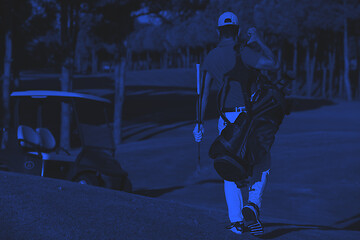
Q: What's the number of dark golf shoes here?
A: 2